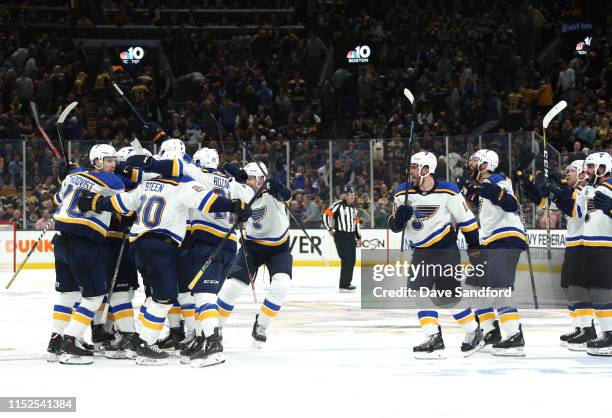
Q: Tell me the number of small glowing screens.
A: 3